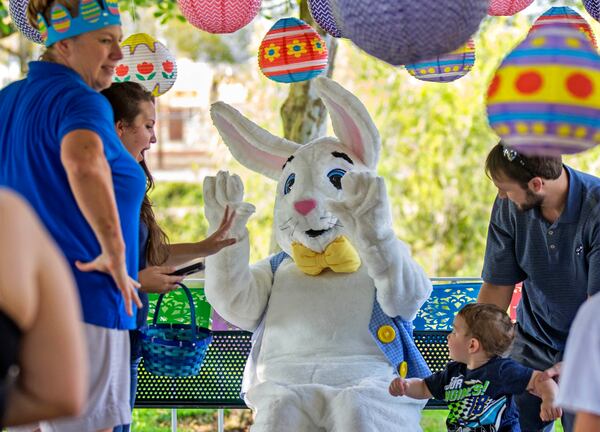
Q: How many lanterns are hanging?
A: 11